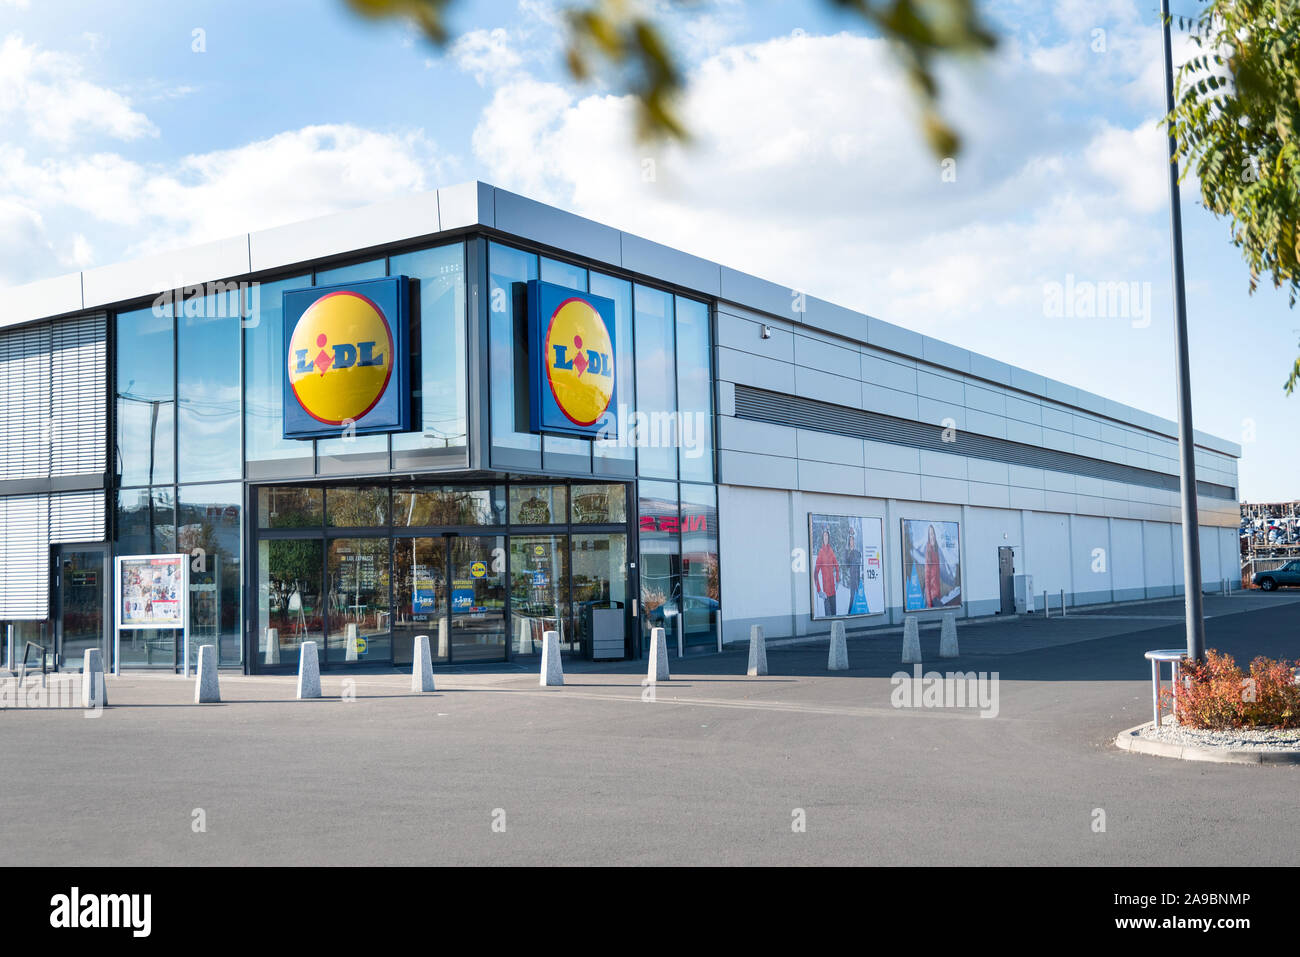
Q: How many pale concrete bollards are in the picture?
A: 10